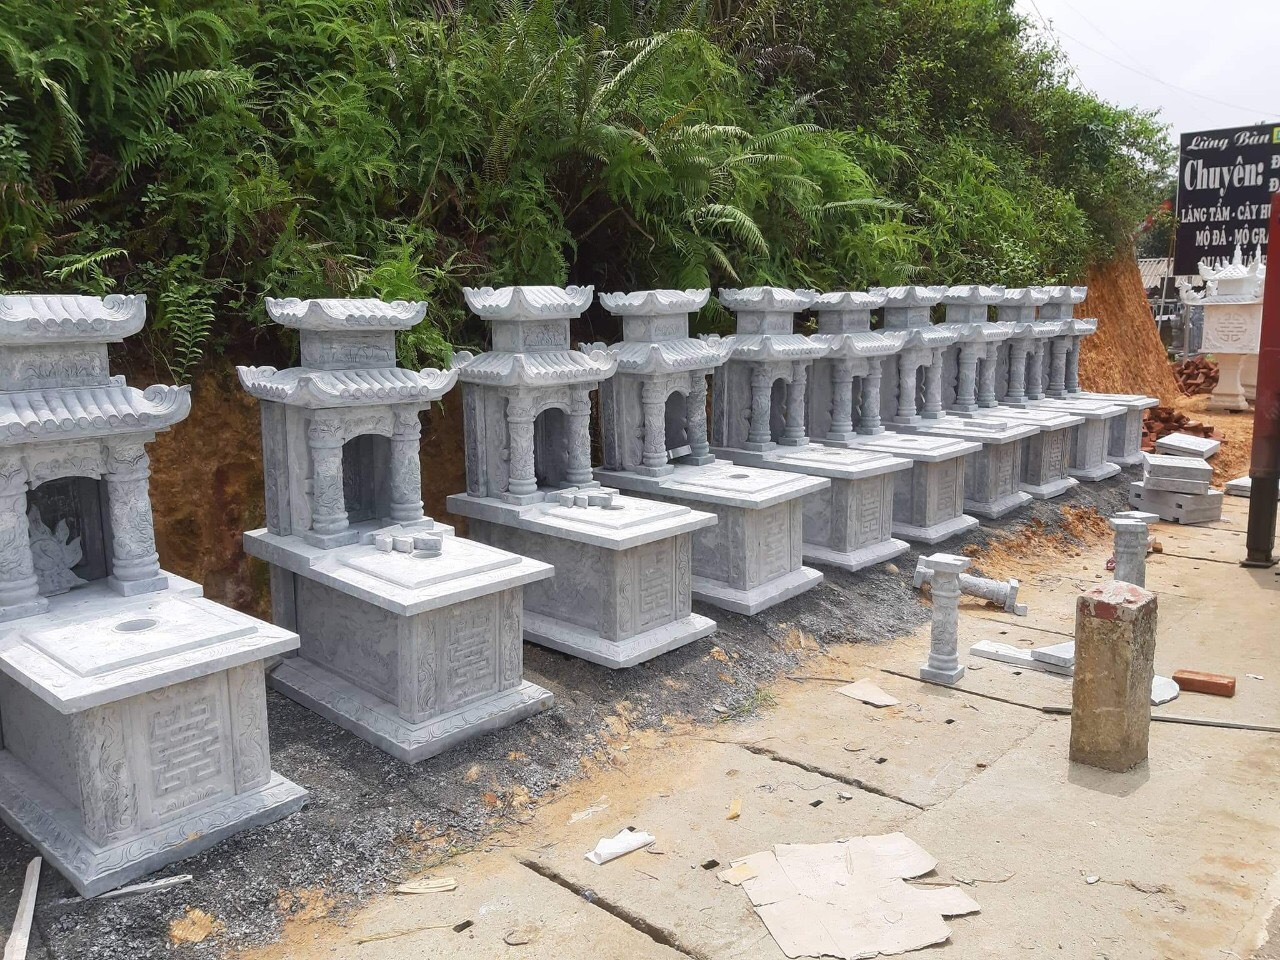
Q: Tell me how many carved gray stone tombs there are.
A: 10